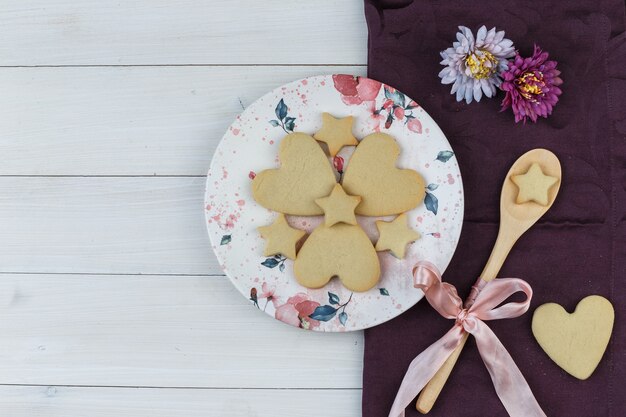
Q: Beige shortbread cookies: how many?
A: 9